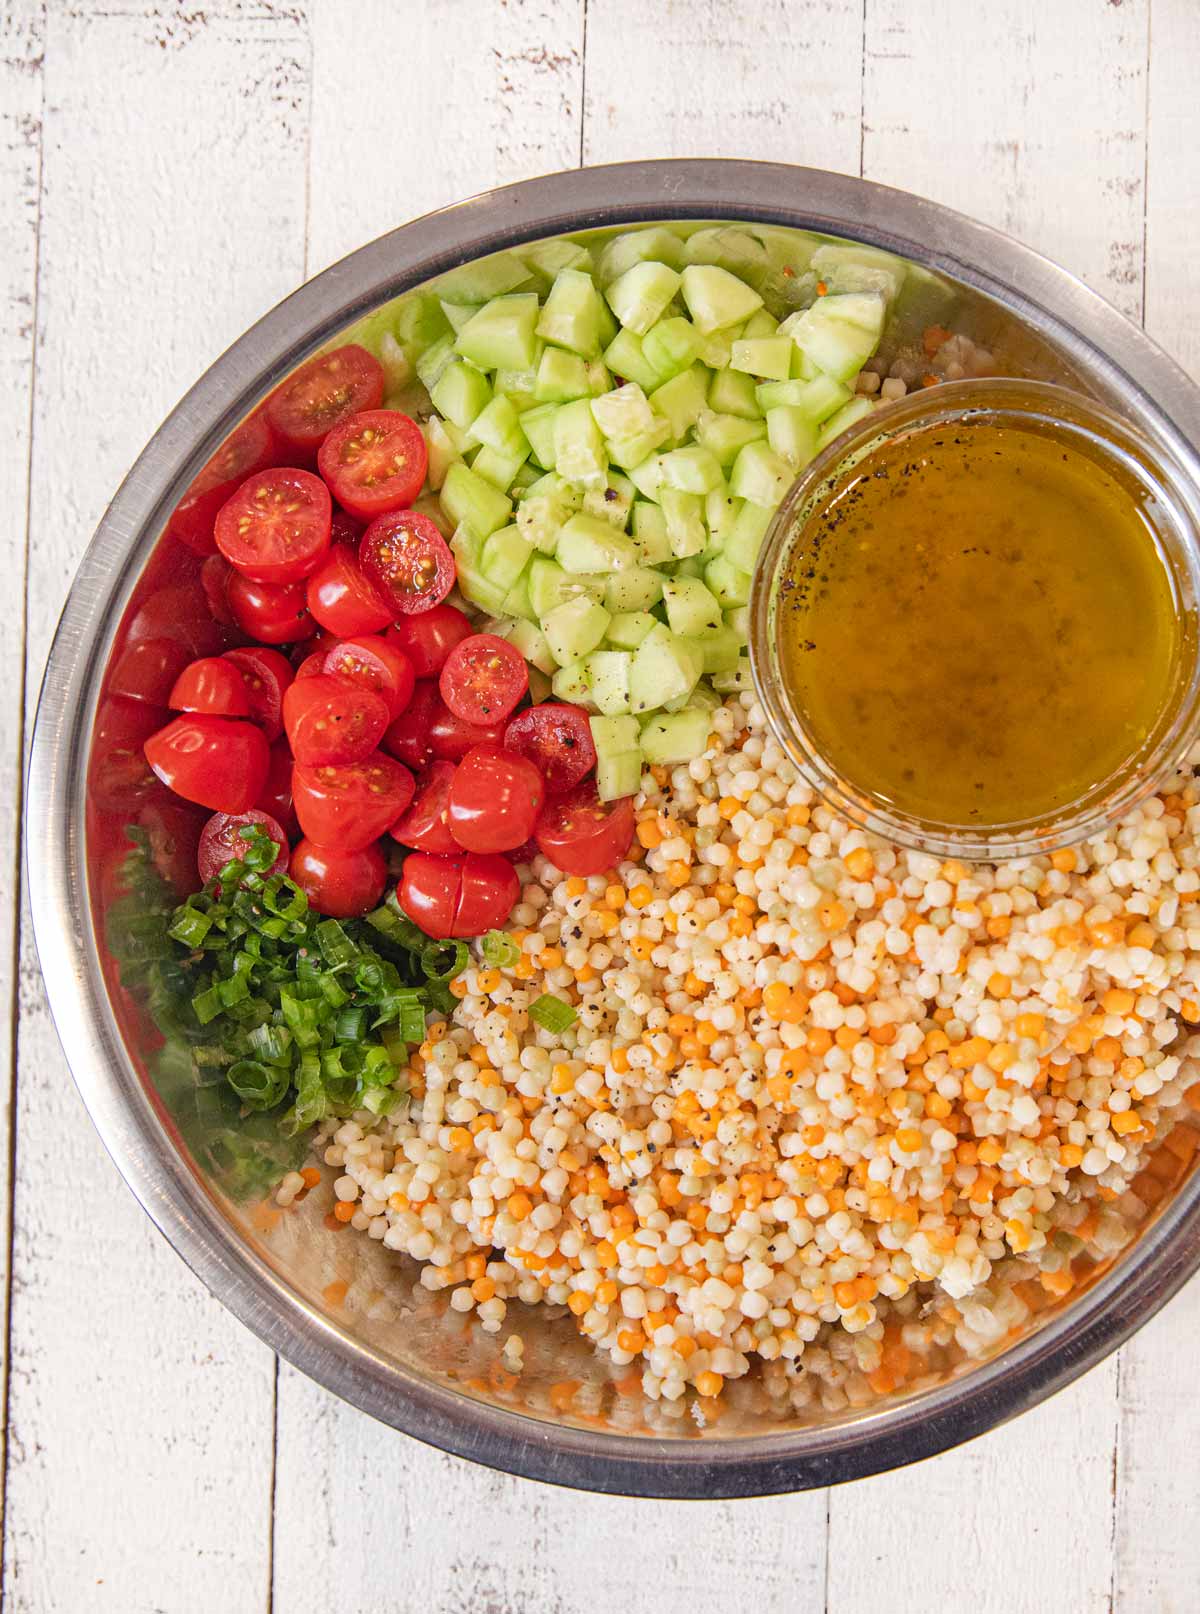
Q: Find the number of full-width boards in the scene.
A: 4